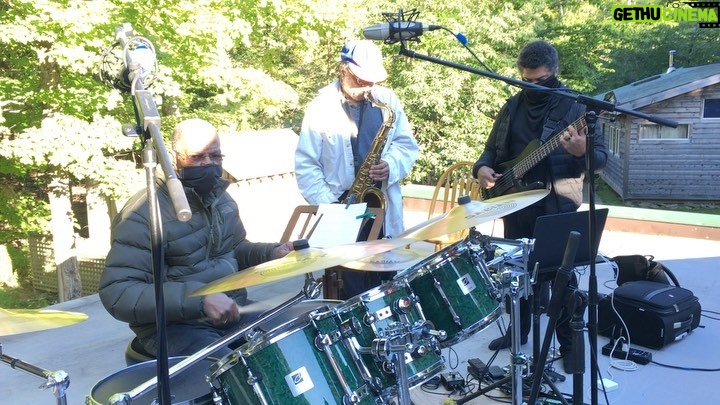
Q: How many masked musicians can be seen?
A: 2